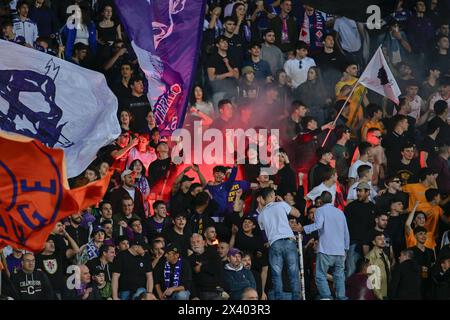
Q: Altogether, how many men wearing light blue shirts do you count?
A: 2